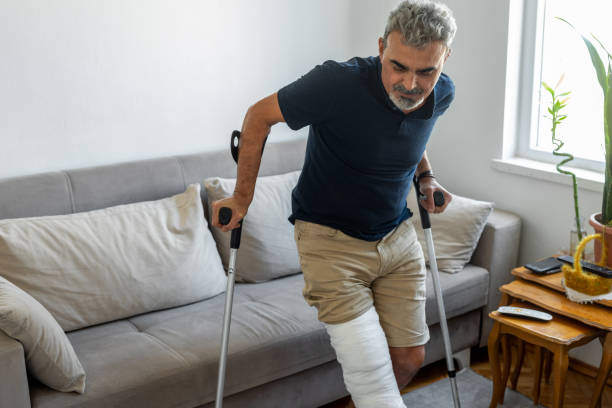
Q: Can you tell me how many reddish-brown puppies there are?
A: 0